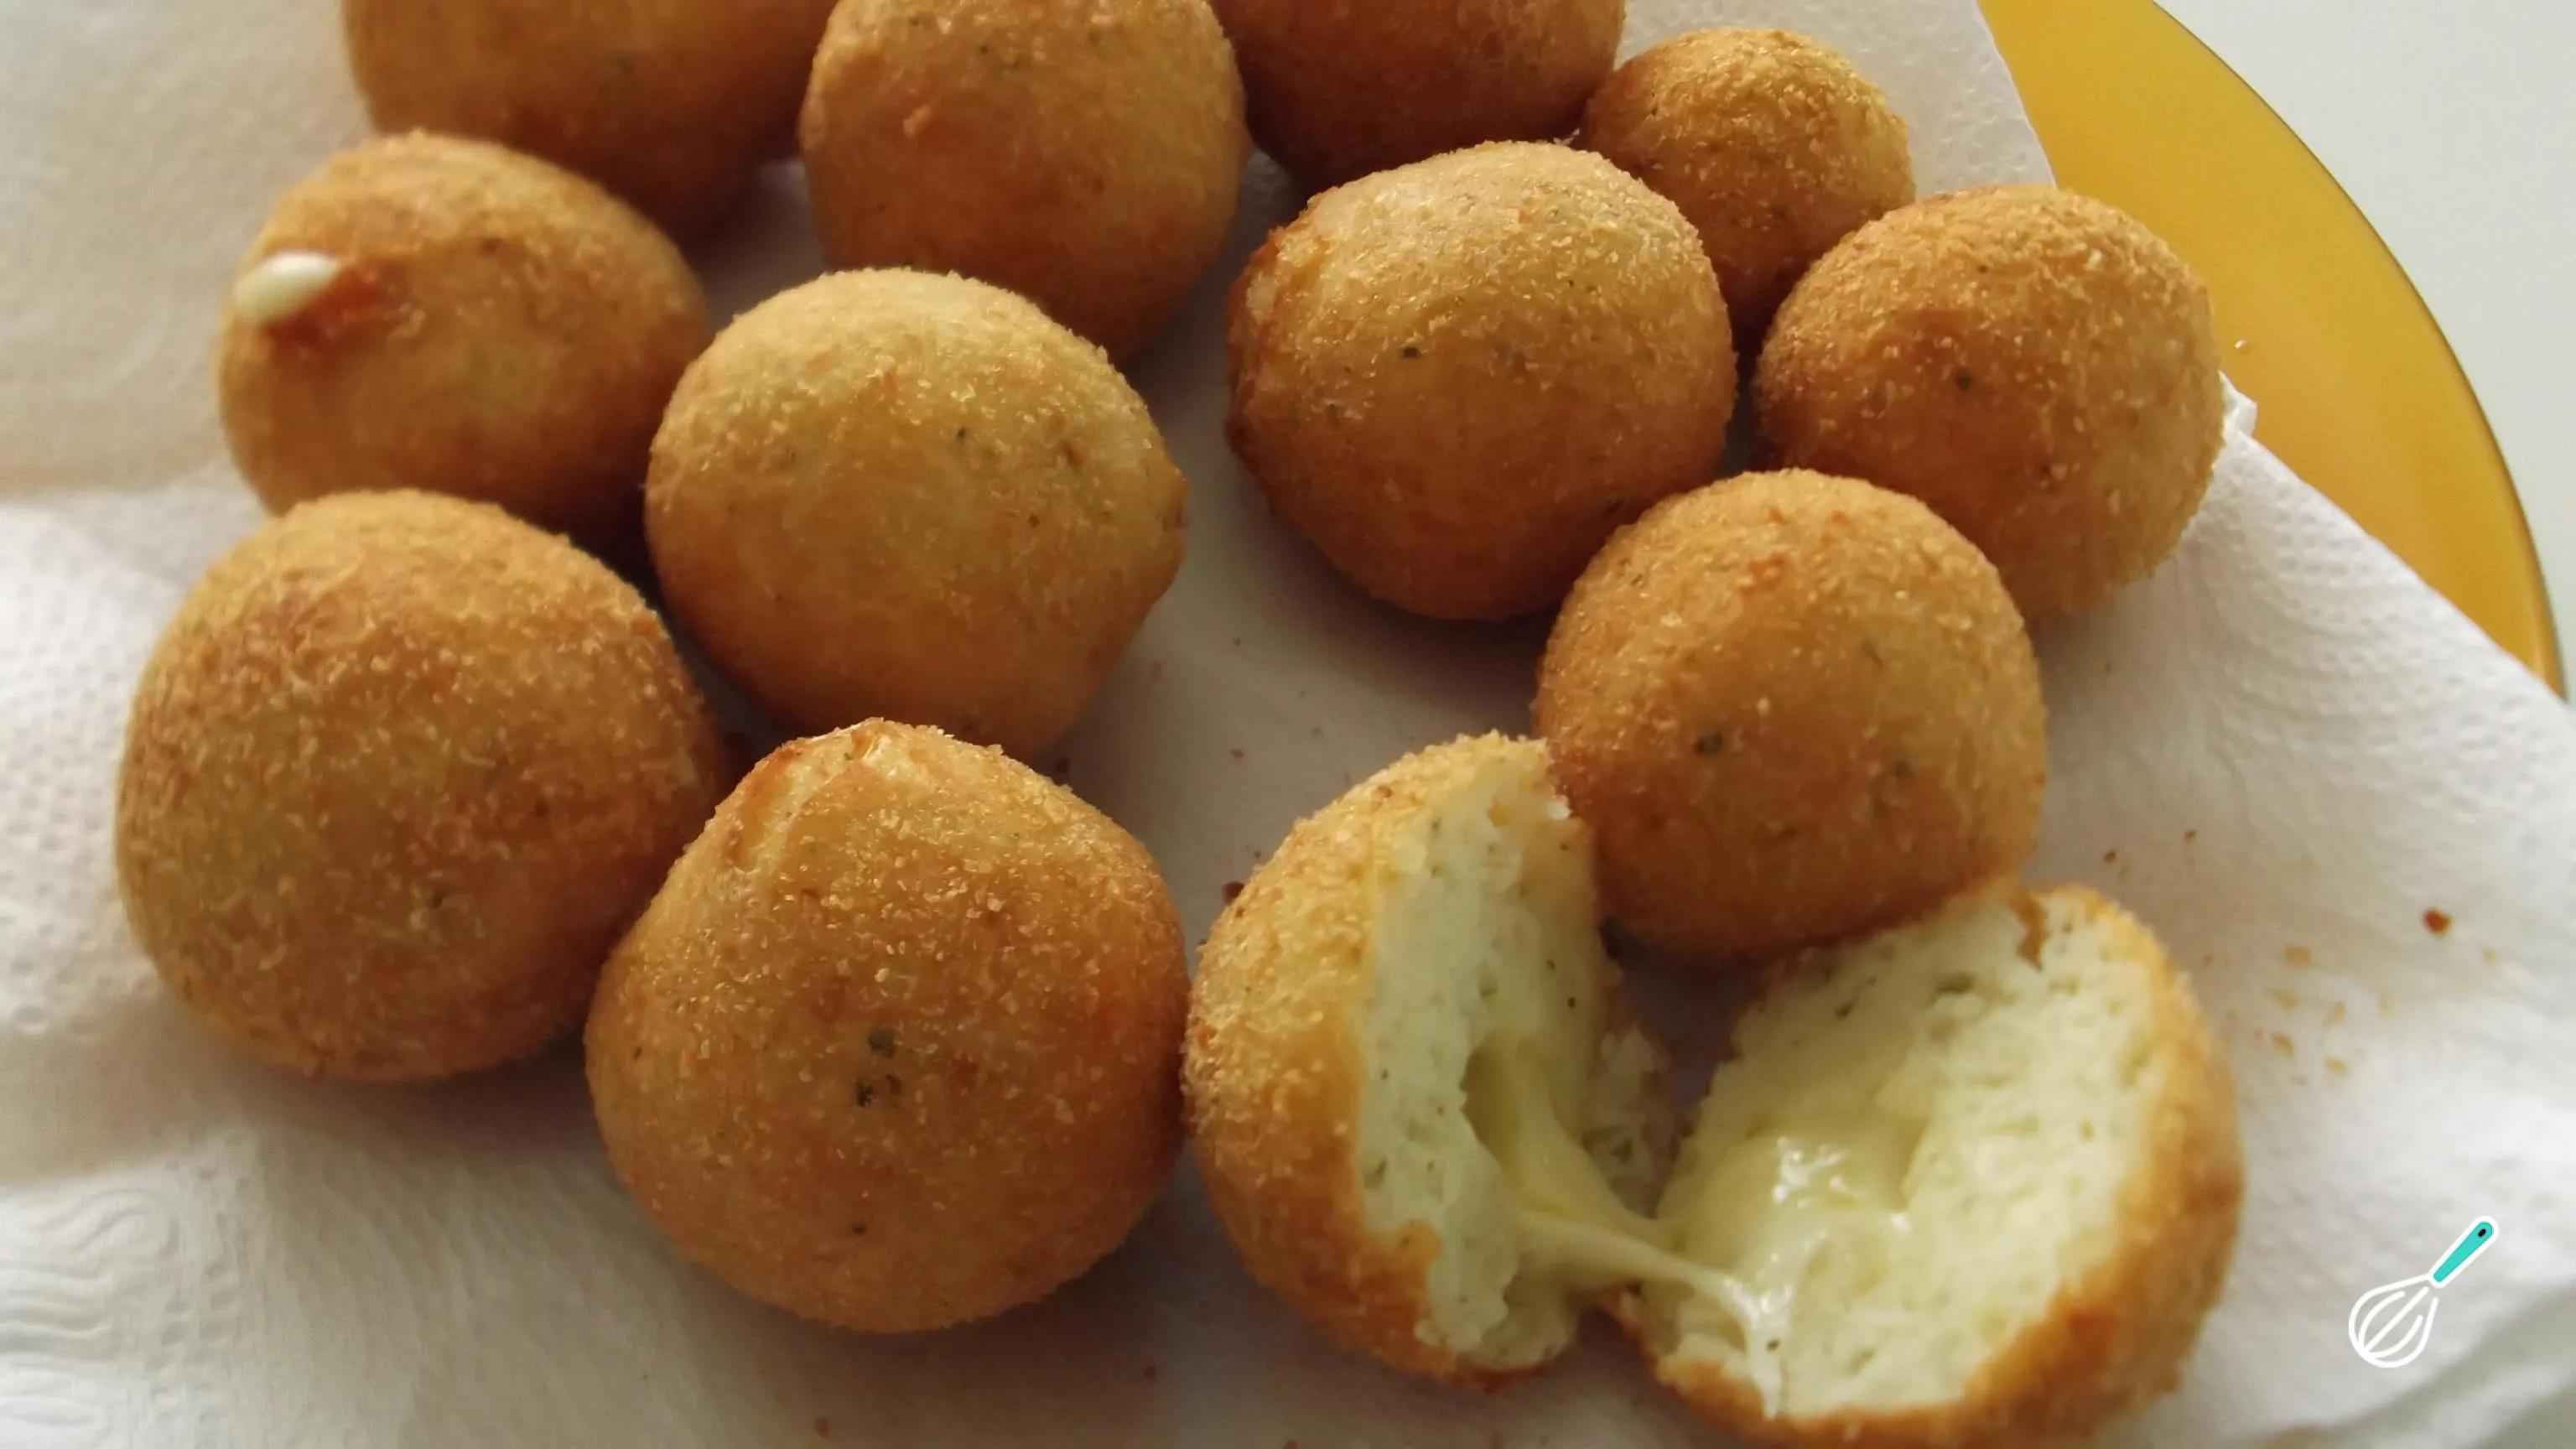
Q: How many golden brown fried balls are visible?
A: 12